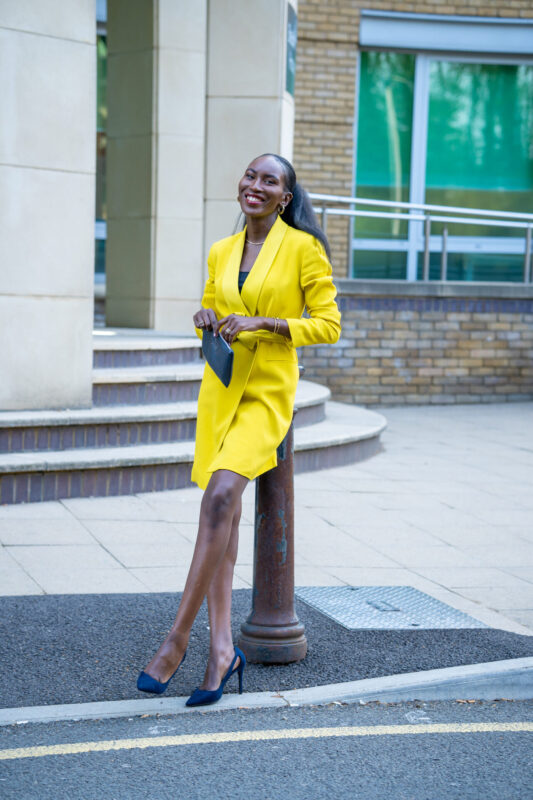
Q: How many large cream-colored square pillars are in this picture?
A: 3